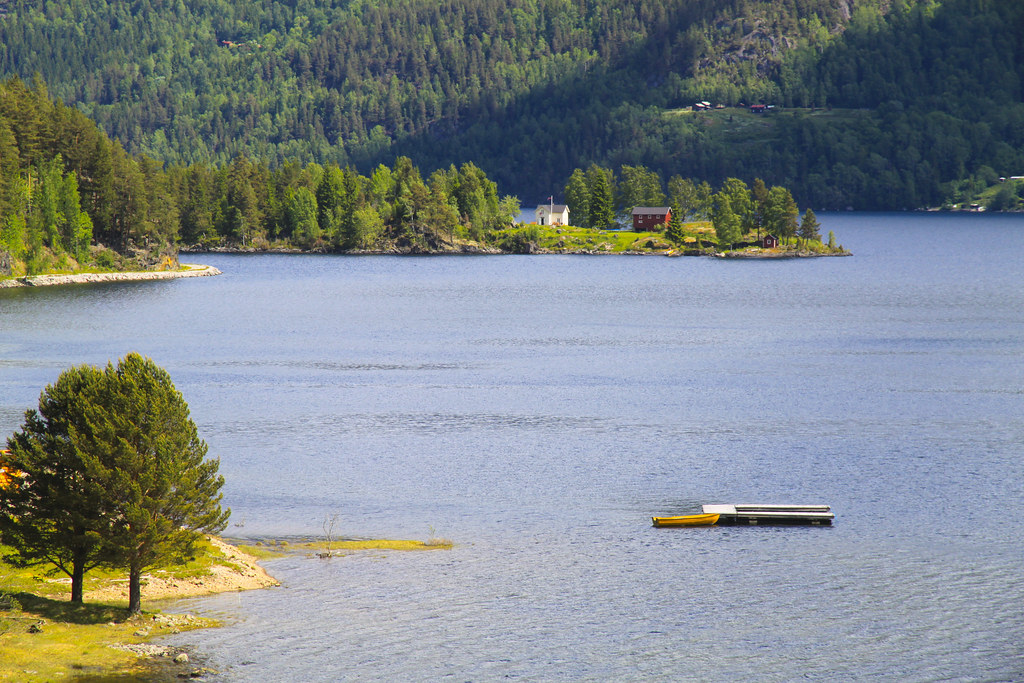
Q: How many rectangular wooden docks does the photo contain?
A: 1